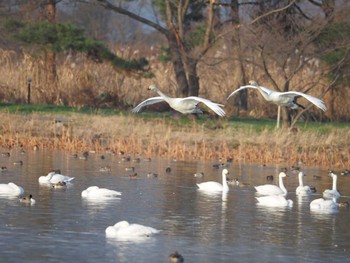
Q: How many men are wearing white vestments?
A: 0